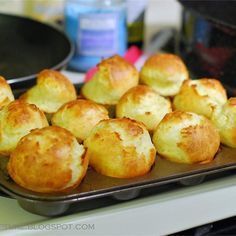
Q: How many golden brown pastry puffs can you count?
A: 12